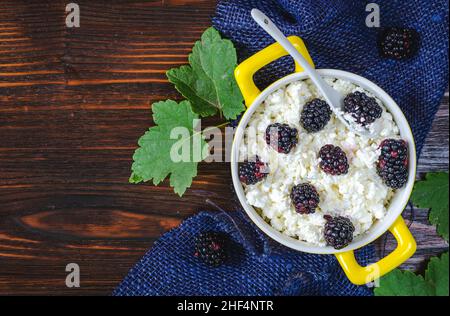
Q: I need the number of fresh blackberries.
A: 10